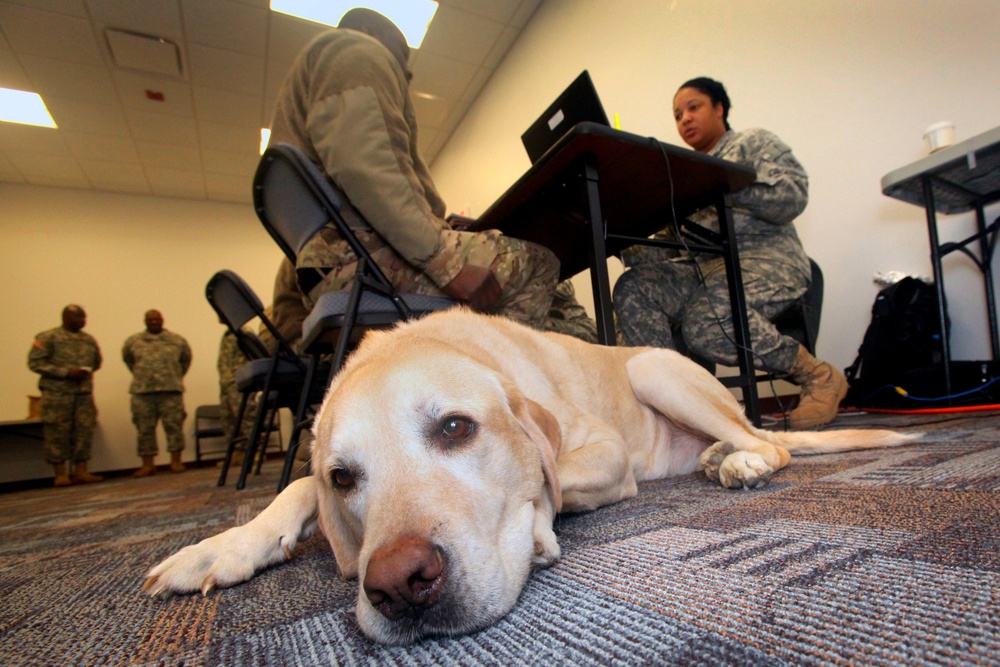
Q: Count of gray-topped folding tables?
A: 1